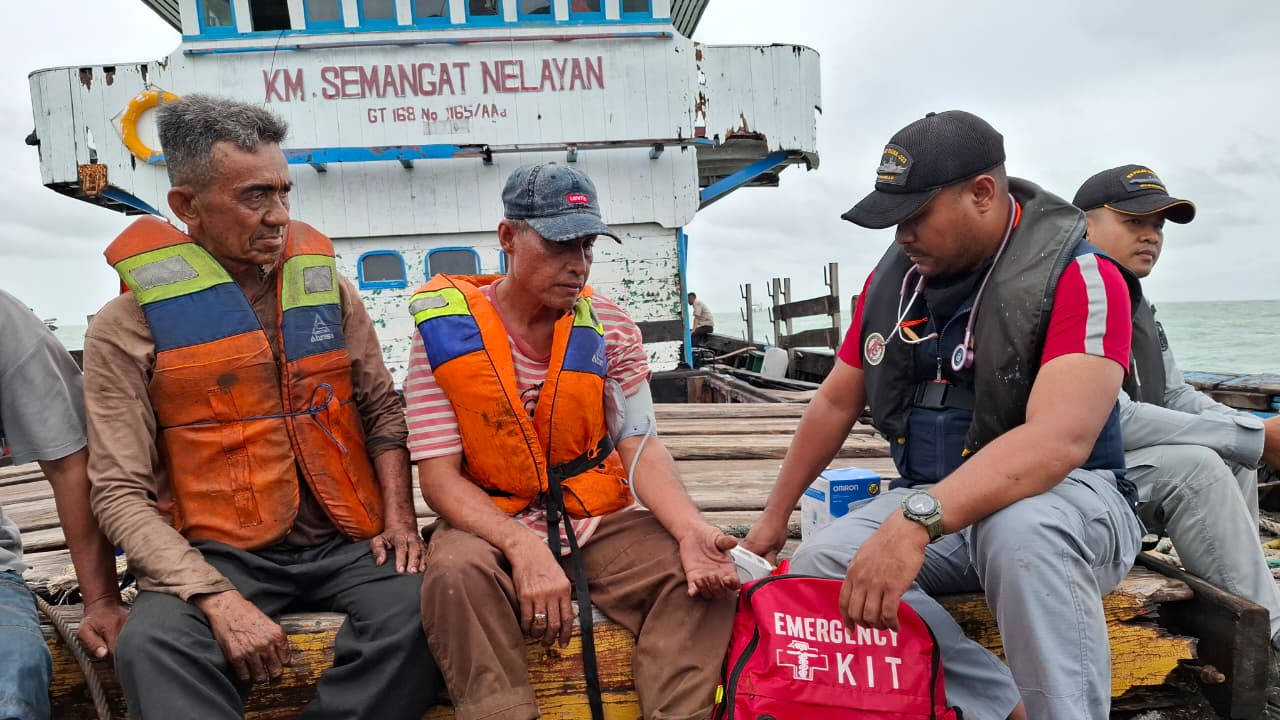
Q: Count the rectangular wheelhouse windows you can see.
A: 9